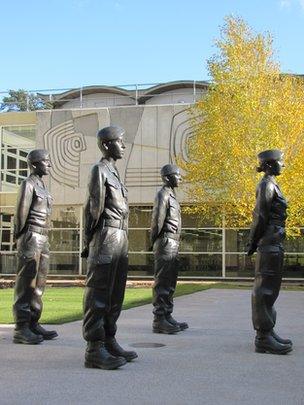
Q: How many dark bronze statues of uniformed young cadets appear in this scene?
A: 4